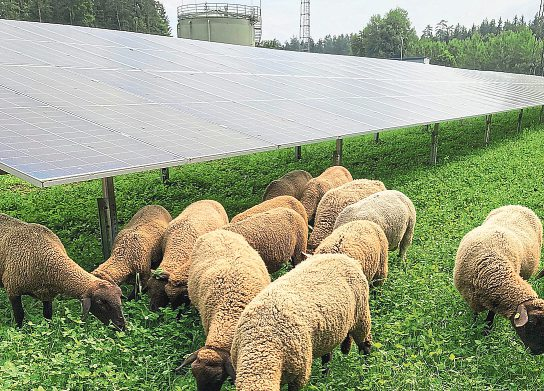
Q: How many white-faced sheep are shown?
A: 0